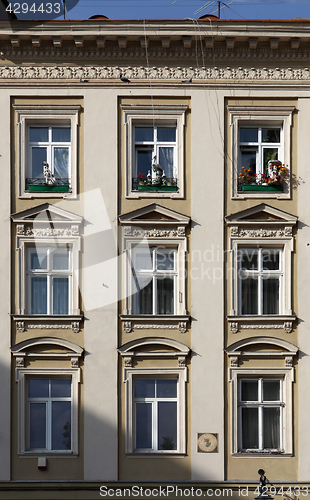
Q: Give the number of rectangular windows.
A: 9